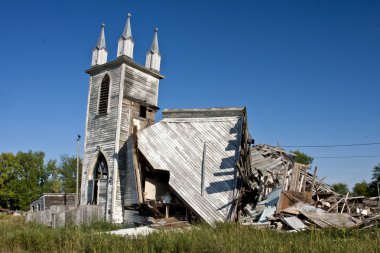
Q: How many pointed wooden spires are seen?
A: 3